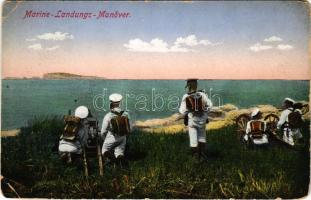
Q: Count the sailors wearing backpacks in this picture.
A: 5